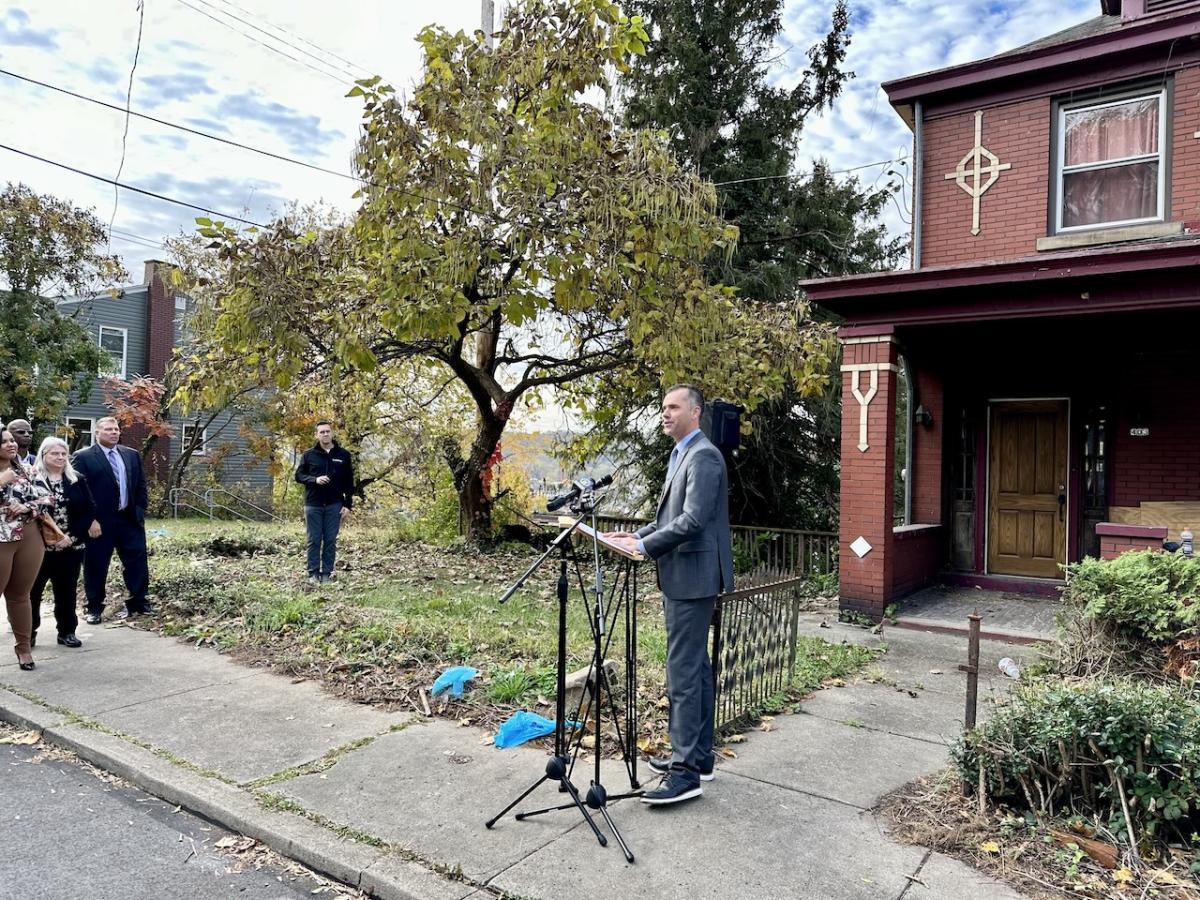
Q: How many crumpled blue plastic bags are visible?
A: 2